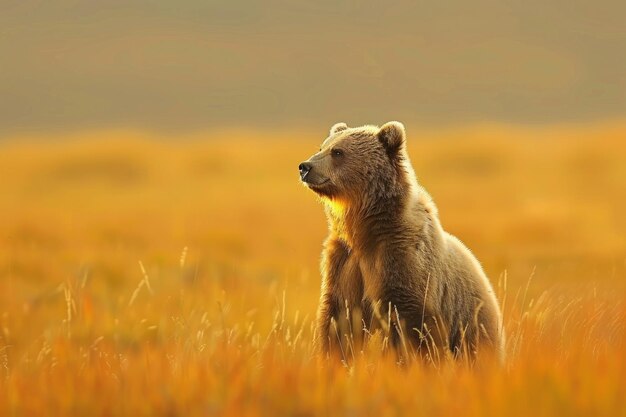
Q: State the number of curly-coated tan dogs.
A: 0